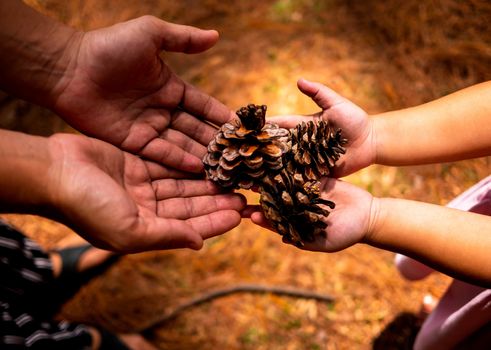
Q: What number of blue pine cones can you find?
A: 0